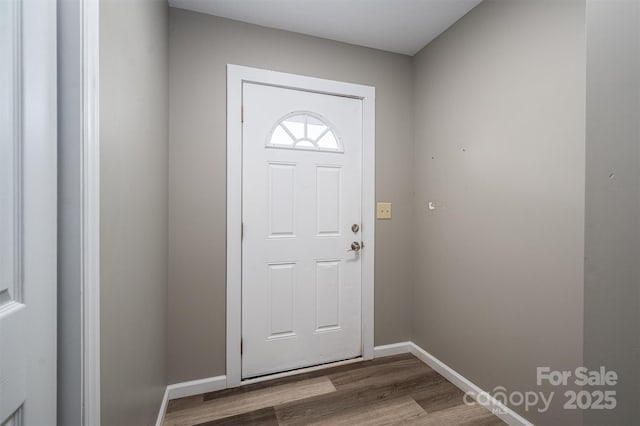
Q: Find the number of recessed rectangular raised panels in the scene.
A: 4